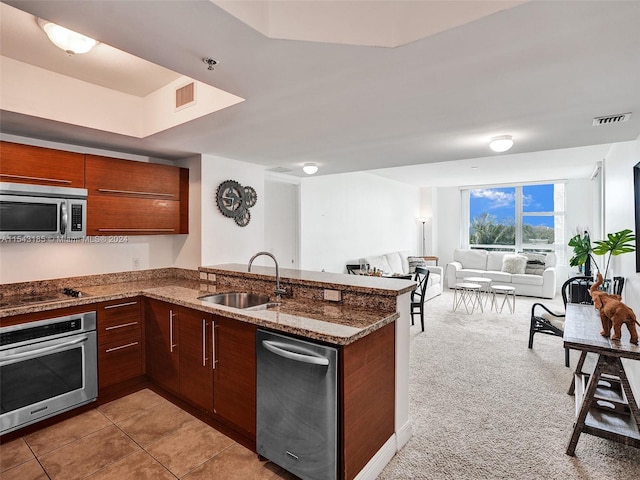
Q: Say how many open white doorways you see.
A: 1